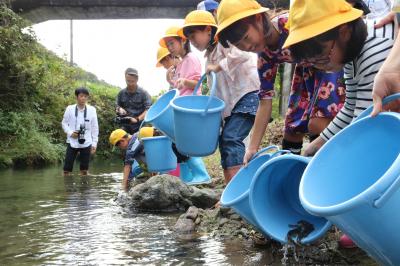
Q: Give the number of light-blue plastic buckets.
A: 6